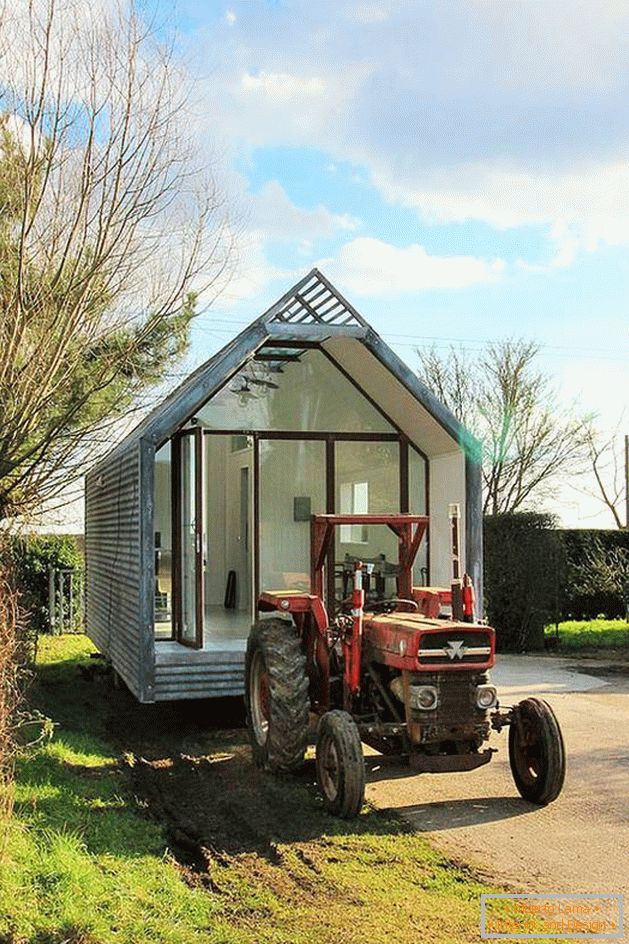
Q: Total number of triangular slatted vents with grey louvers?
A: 1